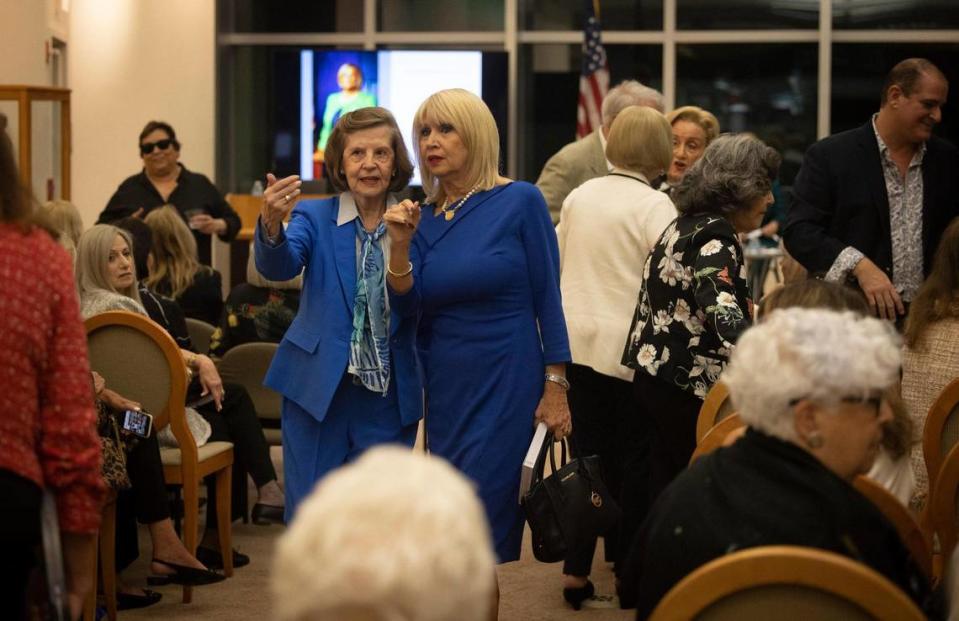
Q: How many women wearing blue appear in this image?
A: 2